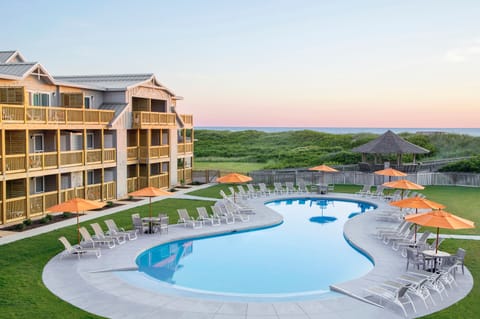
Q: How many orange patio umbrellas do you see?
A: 8